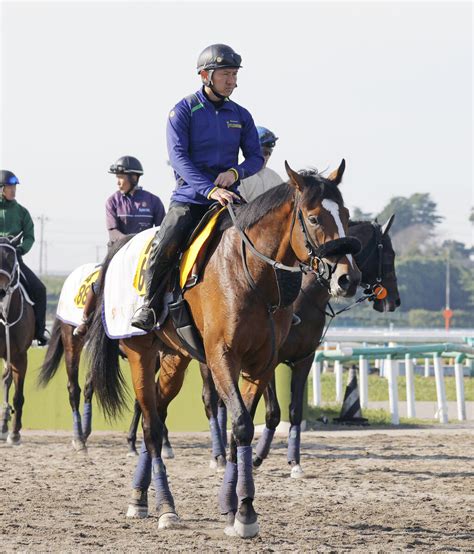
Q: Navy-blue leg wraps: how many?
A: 10